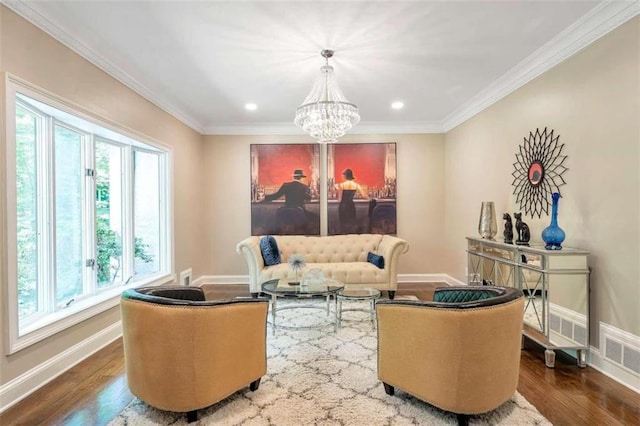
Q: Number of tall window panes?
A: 4